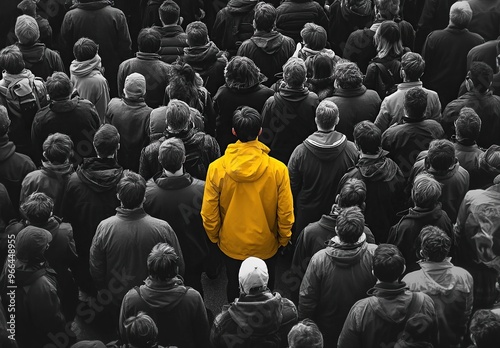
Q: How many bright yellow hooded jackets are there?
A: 1